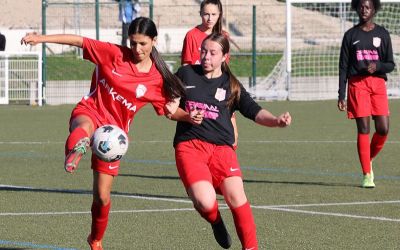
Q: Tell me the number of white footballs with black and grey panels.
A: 1